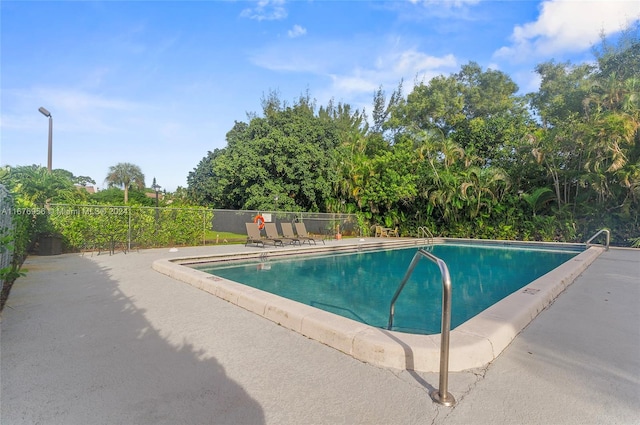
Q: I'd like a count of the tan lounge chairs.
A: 4